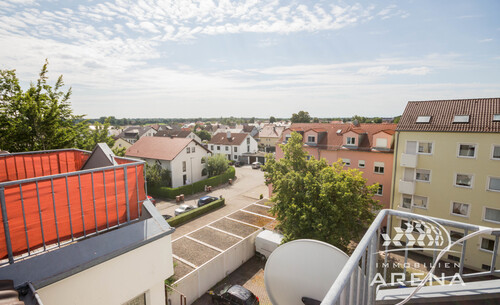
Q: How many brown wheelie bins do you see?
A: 5